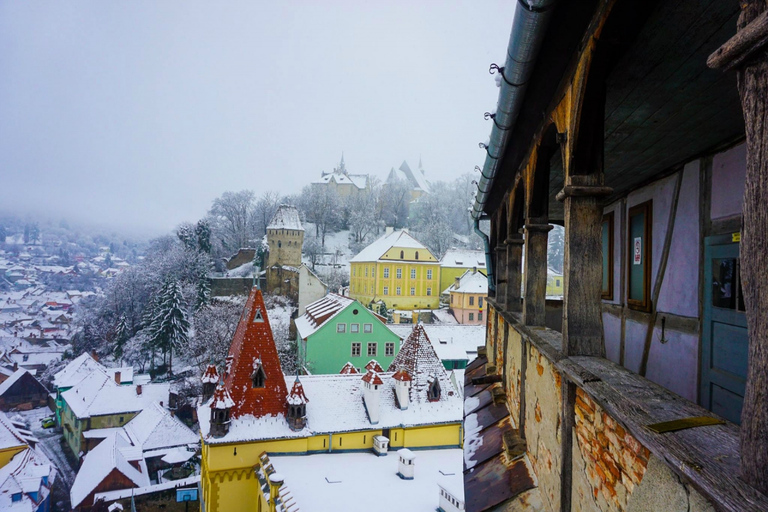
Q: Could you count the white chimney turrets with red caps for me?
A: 2